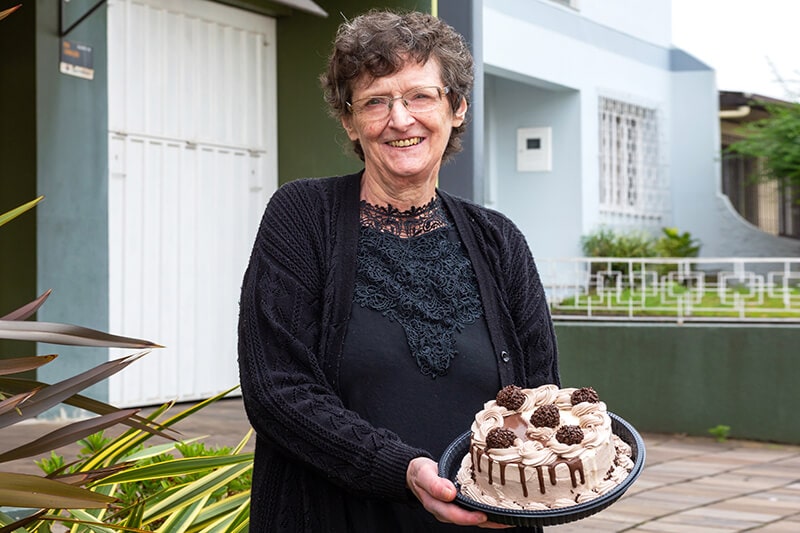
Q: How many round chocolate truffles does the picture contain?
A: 5